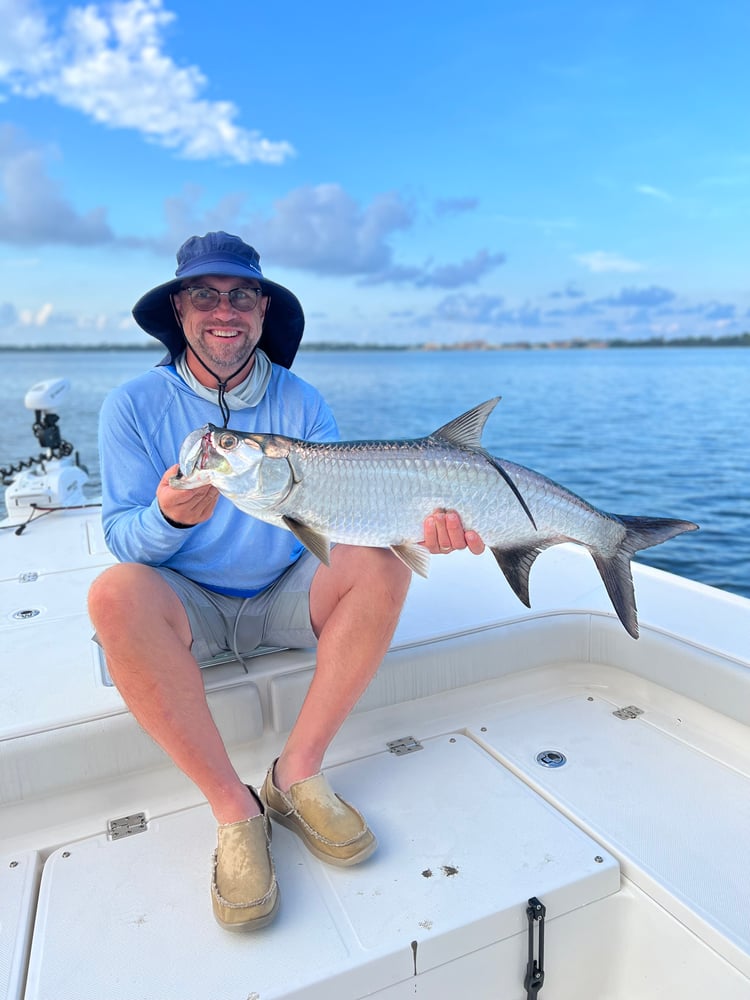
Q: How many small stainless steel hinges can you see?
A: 4